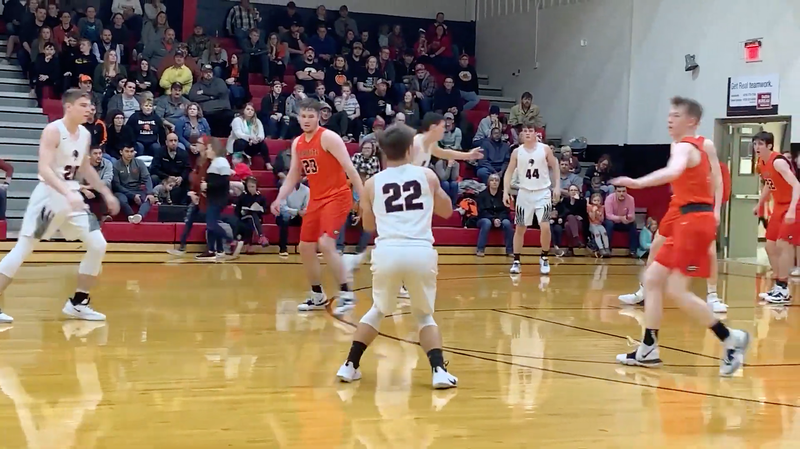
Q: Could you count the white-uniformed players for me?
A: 4